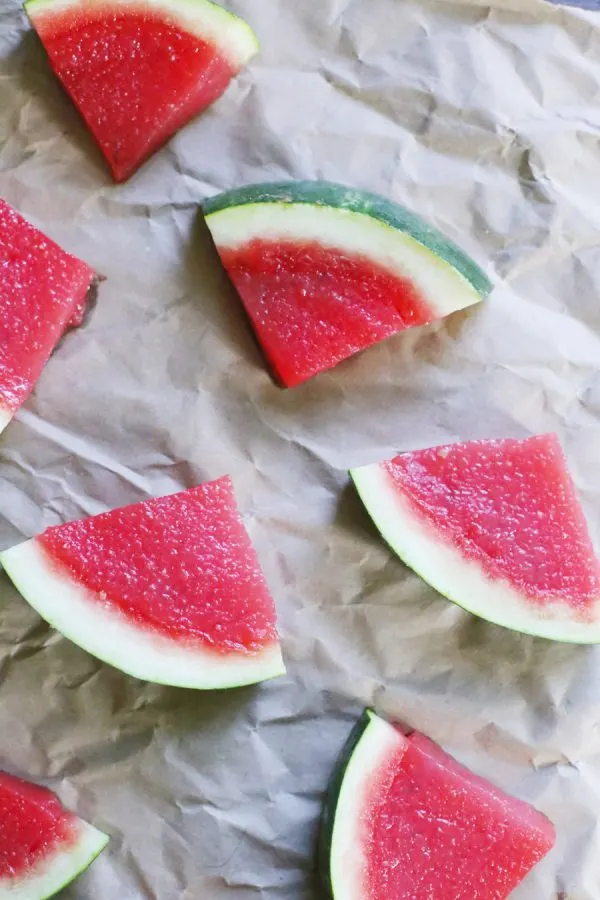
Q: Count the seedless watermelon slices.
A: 7